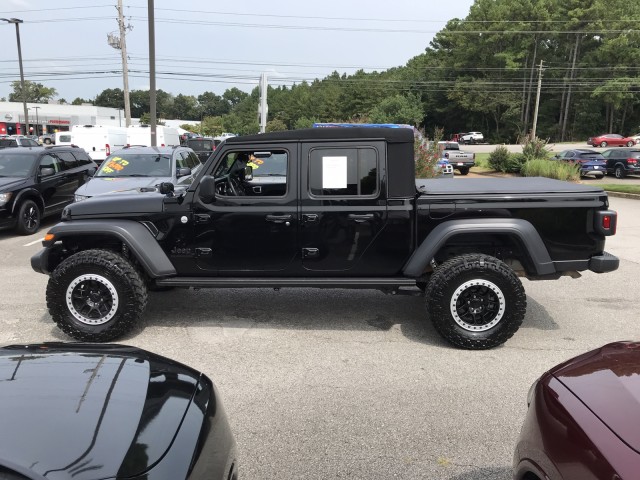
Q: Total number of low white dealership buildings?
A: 1